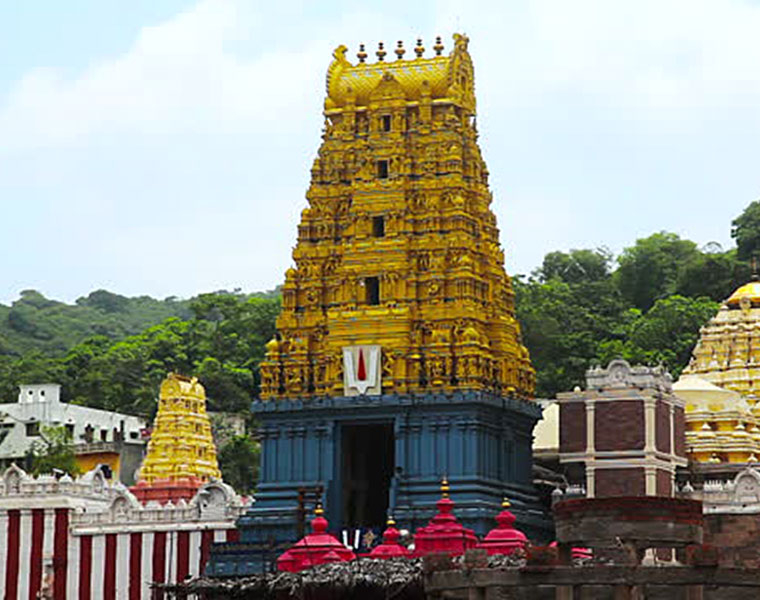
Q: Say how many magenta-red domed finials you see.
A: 4